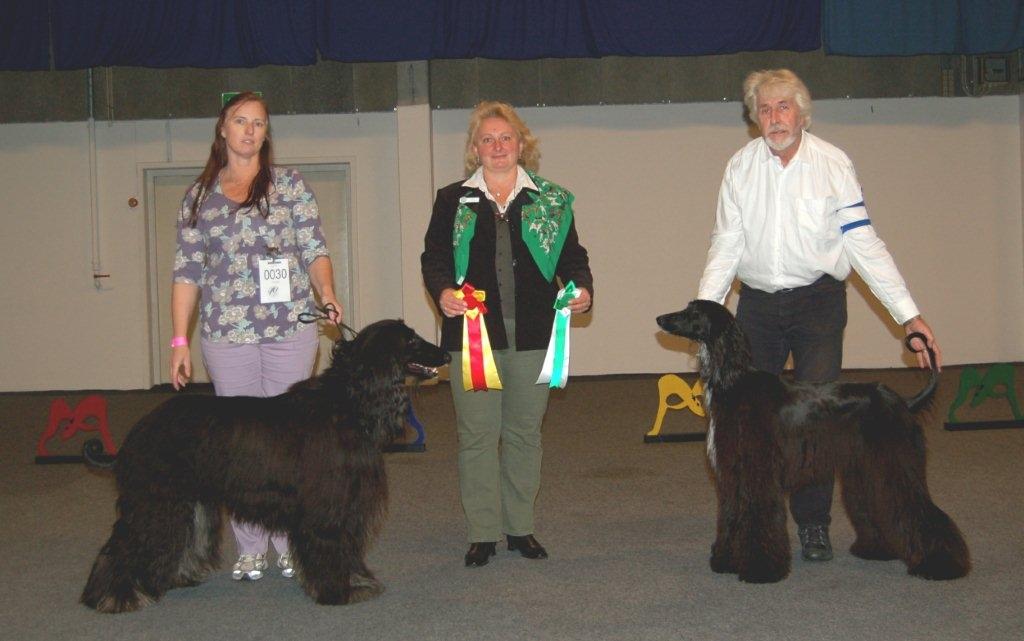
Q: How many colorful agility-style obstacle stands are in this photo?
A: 4